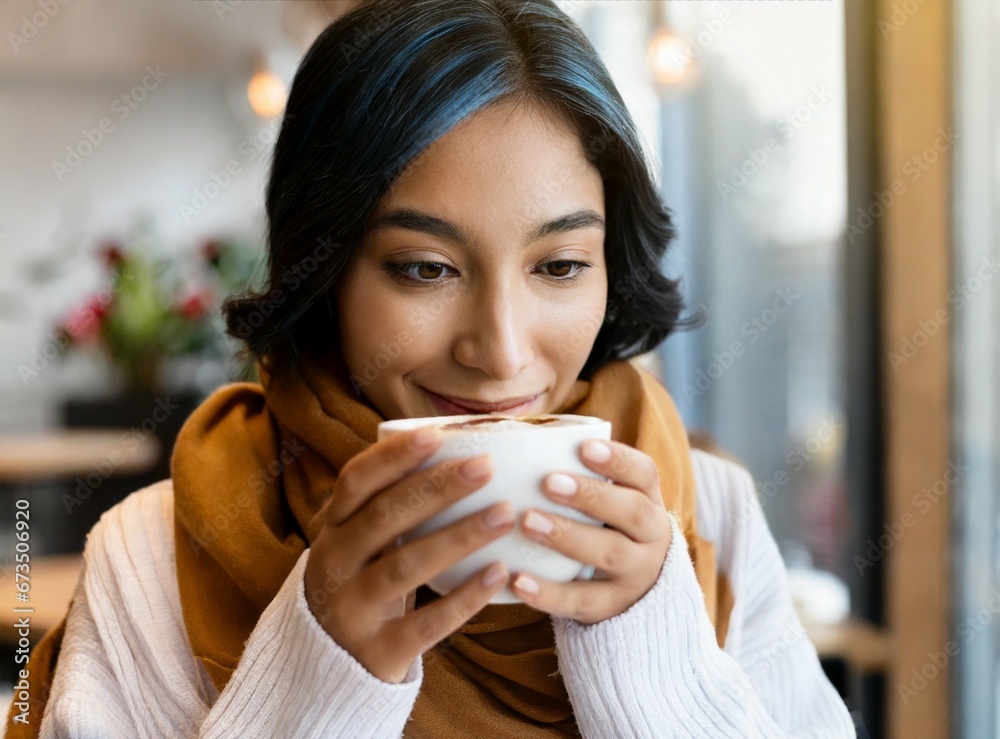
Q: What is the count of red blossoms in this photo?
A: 4